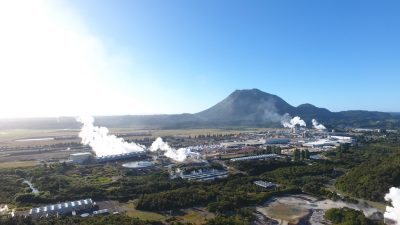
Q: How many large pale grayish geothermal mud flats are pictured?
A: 1